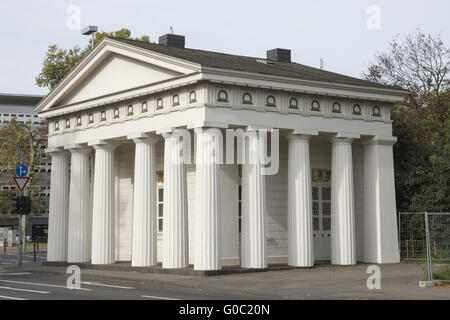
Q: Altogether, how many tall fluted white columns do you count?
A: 9